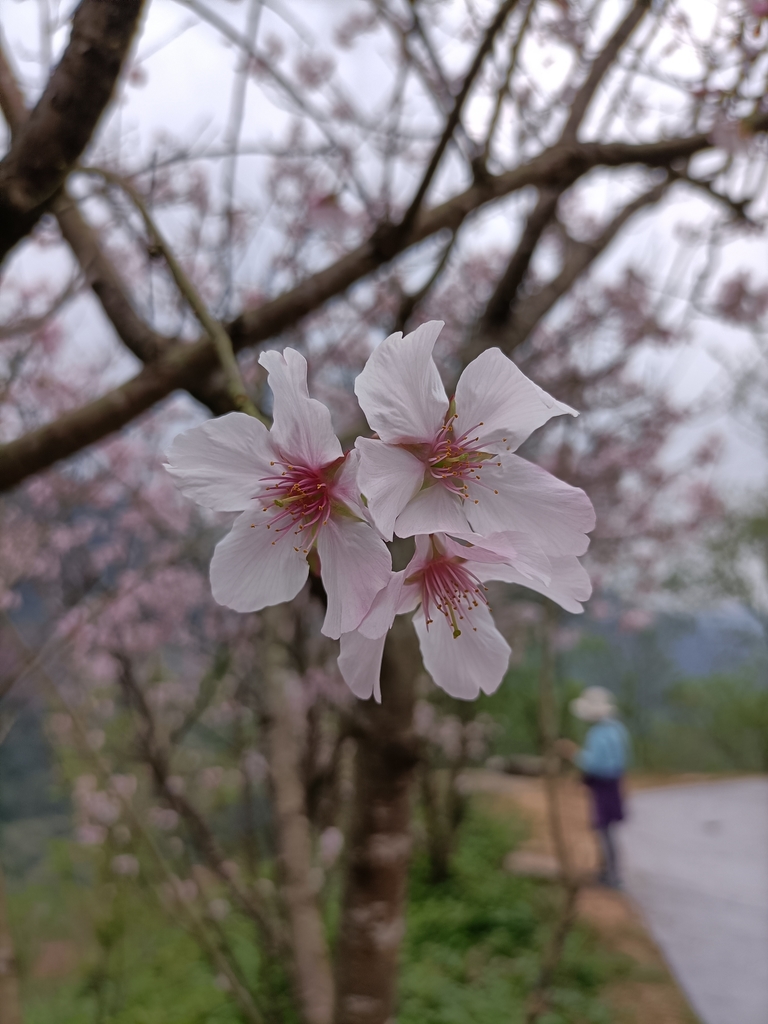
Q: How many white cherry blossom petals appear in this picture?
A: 15